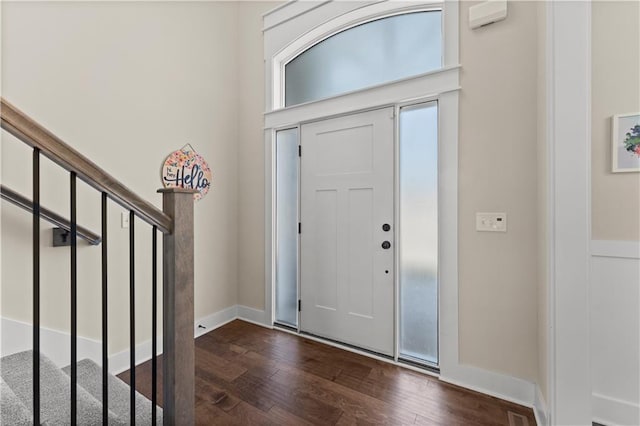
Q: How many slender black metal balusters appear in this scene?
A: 5